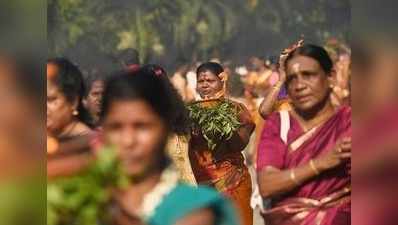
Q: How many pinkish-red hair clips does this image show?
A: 2